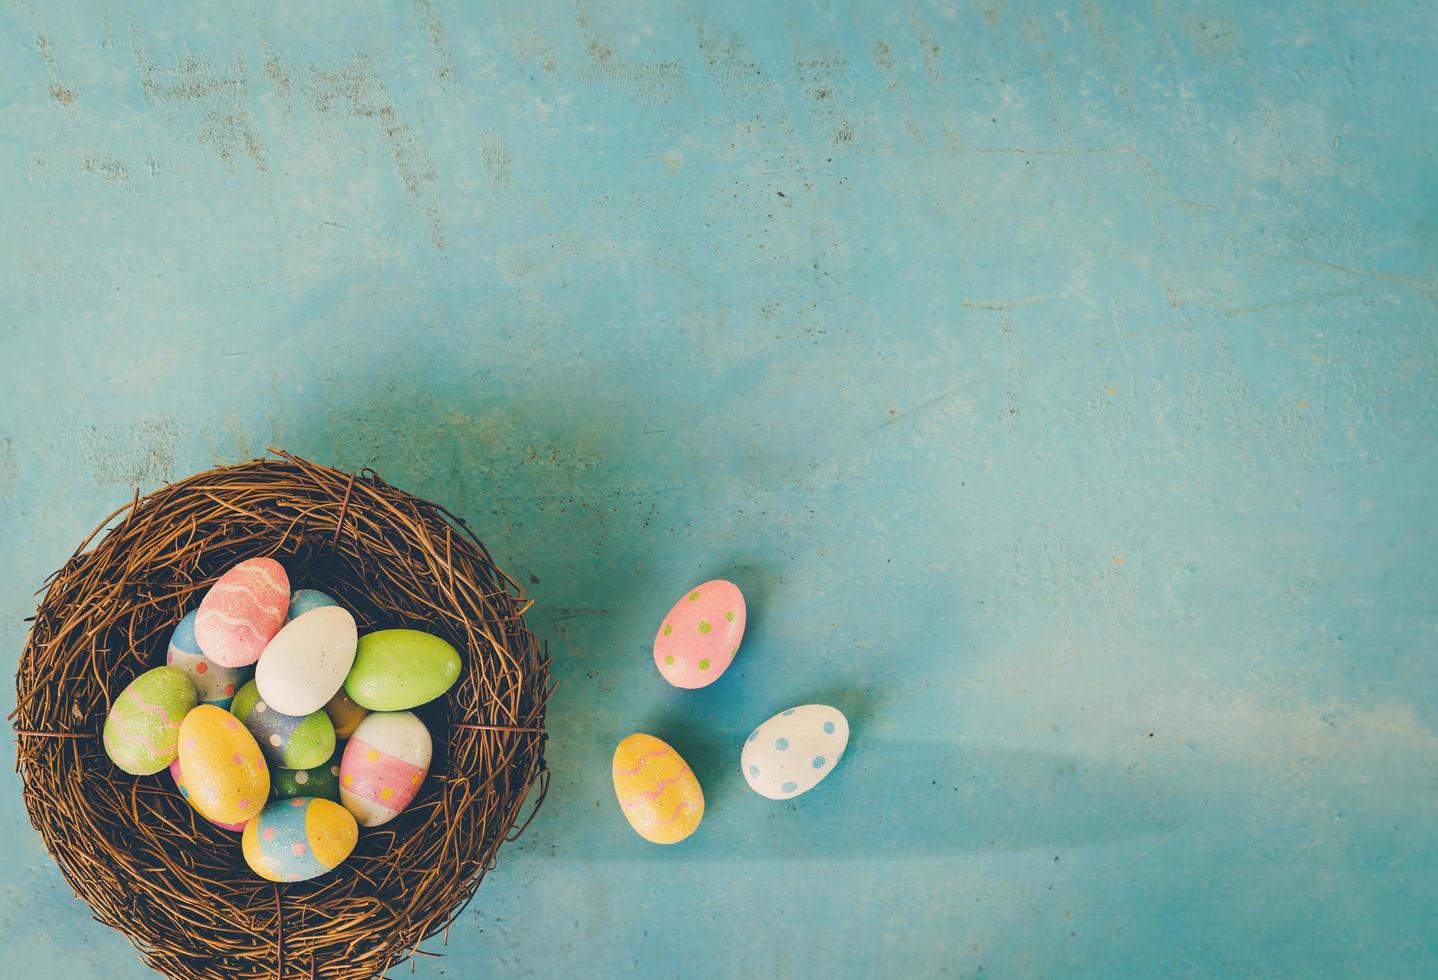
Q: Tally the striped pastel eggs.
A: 3